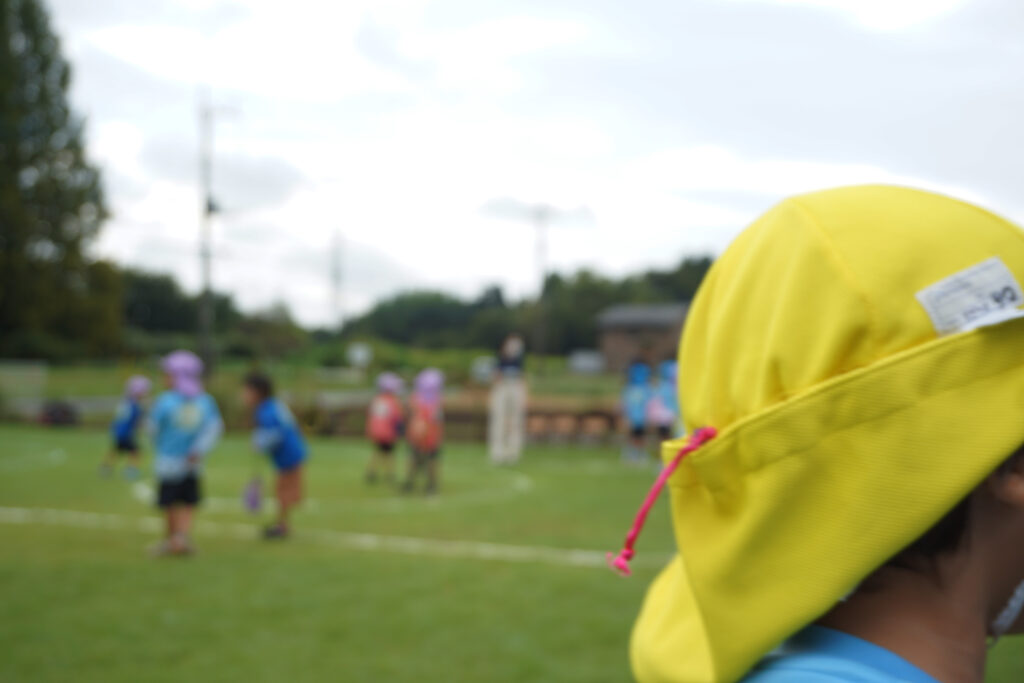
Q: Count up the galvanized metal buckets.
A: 0